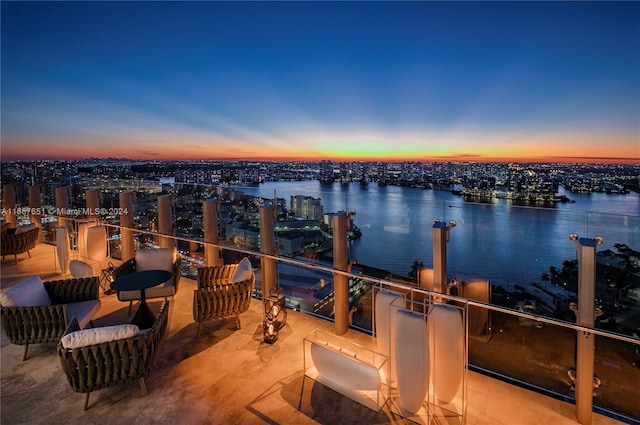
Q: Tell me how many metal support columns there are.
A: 11